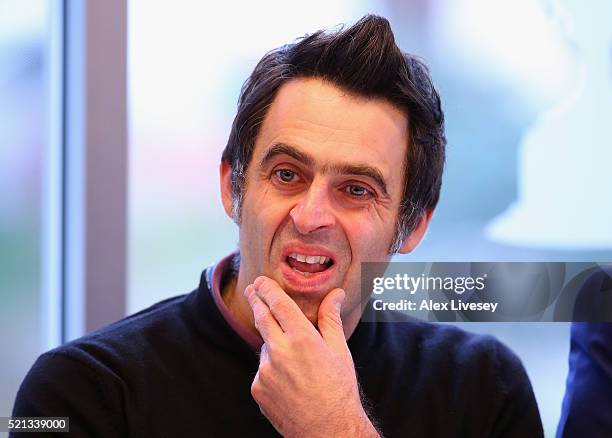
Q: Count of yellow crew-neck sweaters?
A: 0